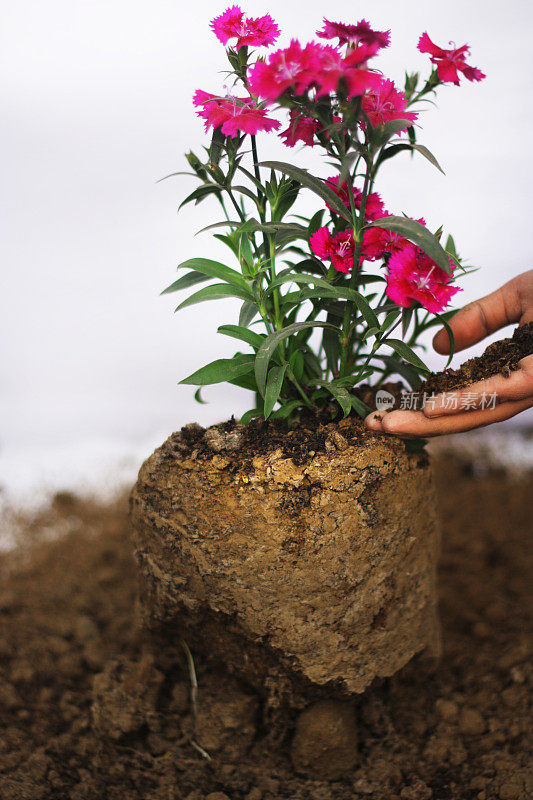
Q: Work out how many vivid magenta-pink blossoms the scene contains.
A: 12